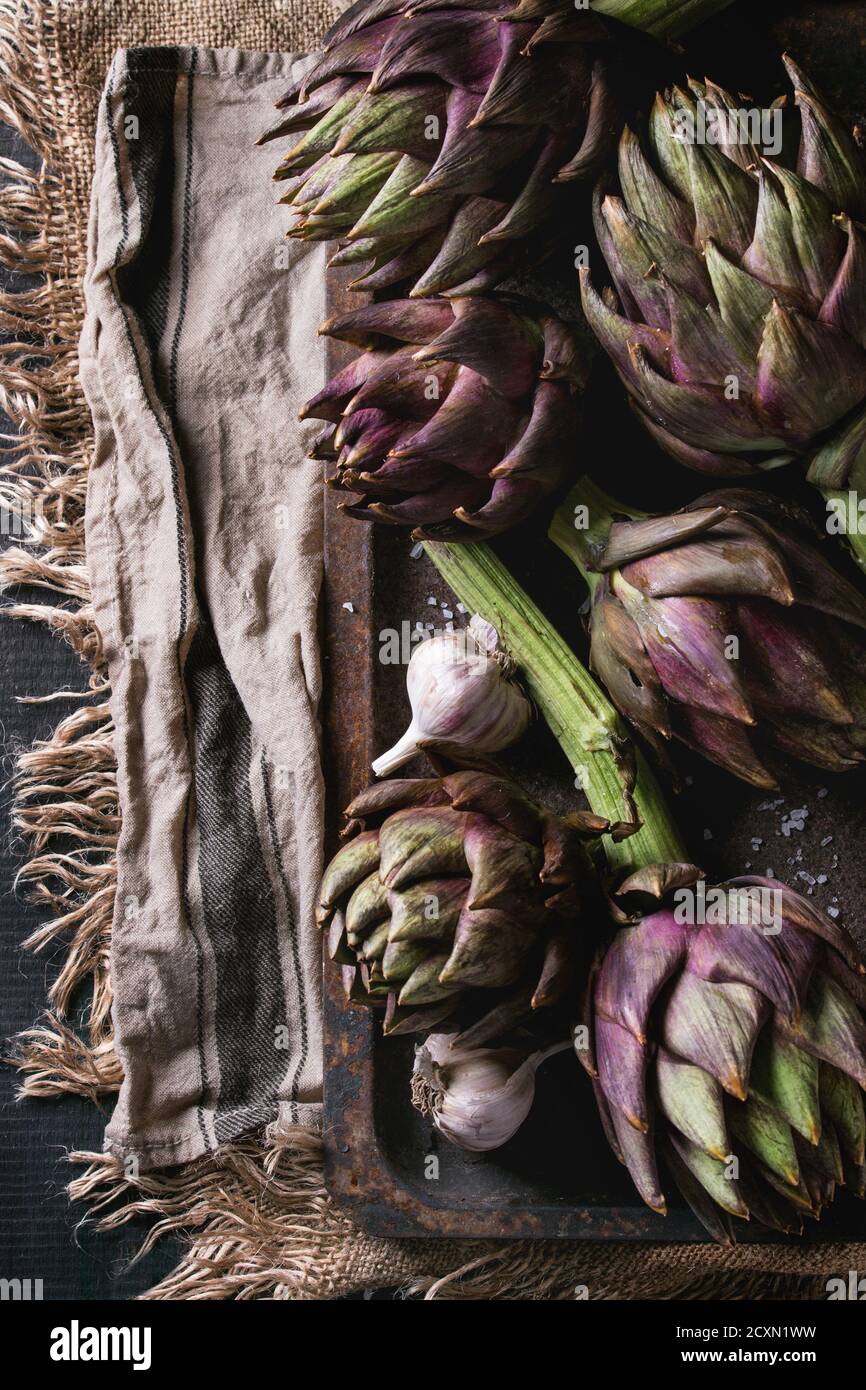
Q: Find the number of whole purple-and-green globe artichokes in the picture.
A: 6